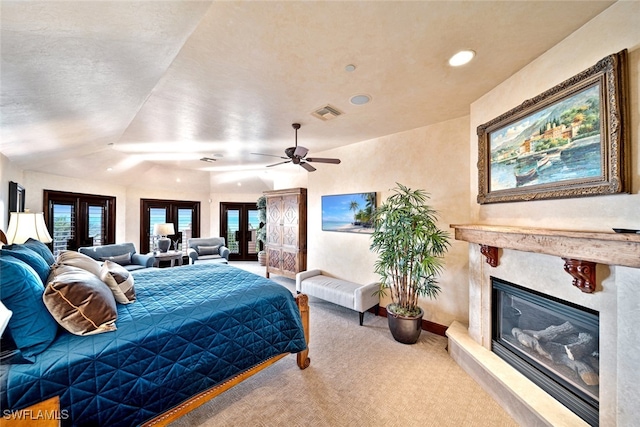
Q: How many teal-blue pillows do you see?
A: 3